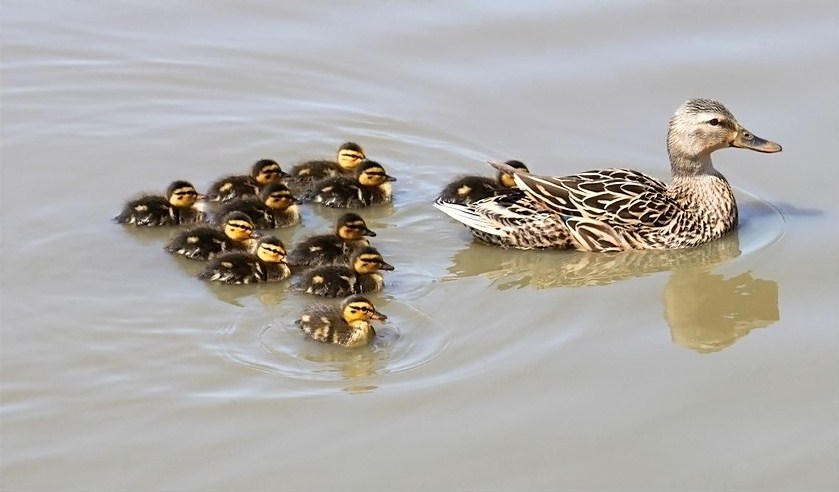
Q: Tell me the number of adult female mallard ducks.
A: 1